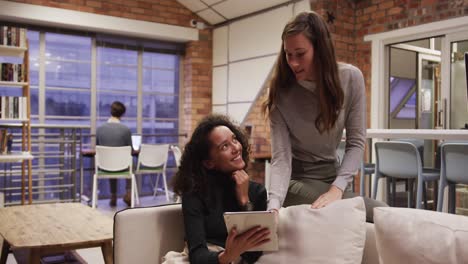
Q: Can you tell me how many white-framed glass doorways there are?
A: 1